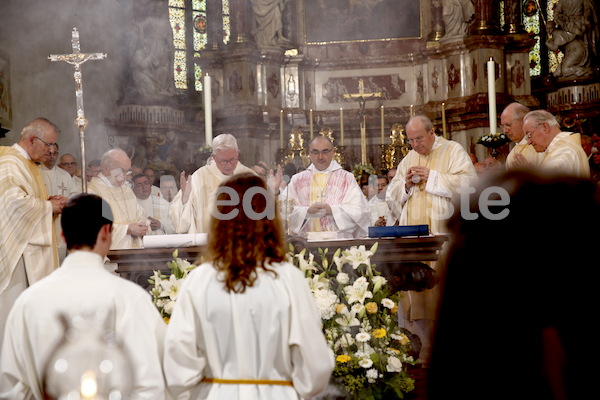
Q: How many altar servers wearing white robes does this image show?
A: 2